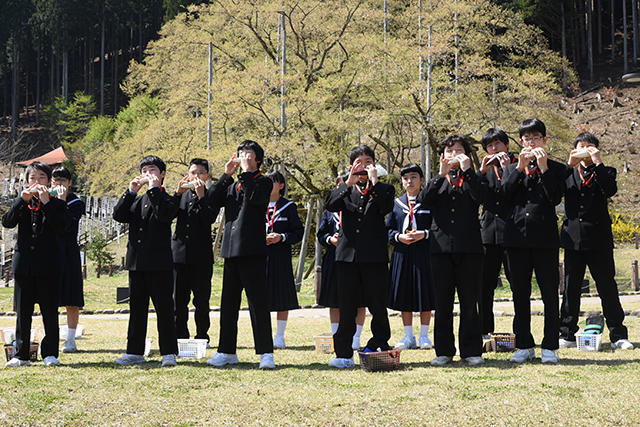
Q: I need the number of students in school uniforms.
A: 13